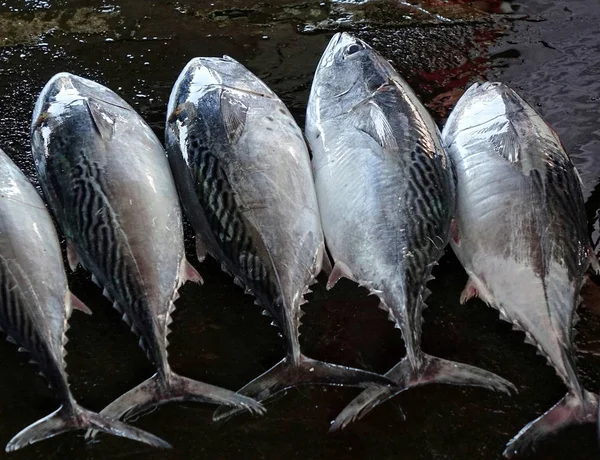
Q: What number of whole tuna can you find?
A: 4